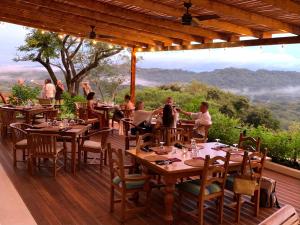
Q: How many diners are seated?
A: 6